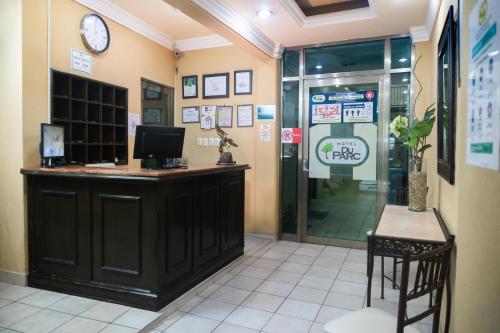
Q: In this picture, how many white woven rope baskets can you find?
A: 0